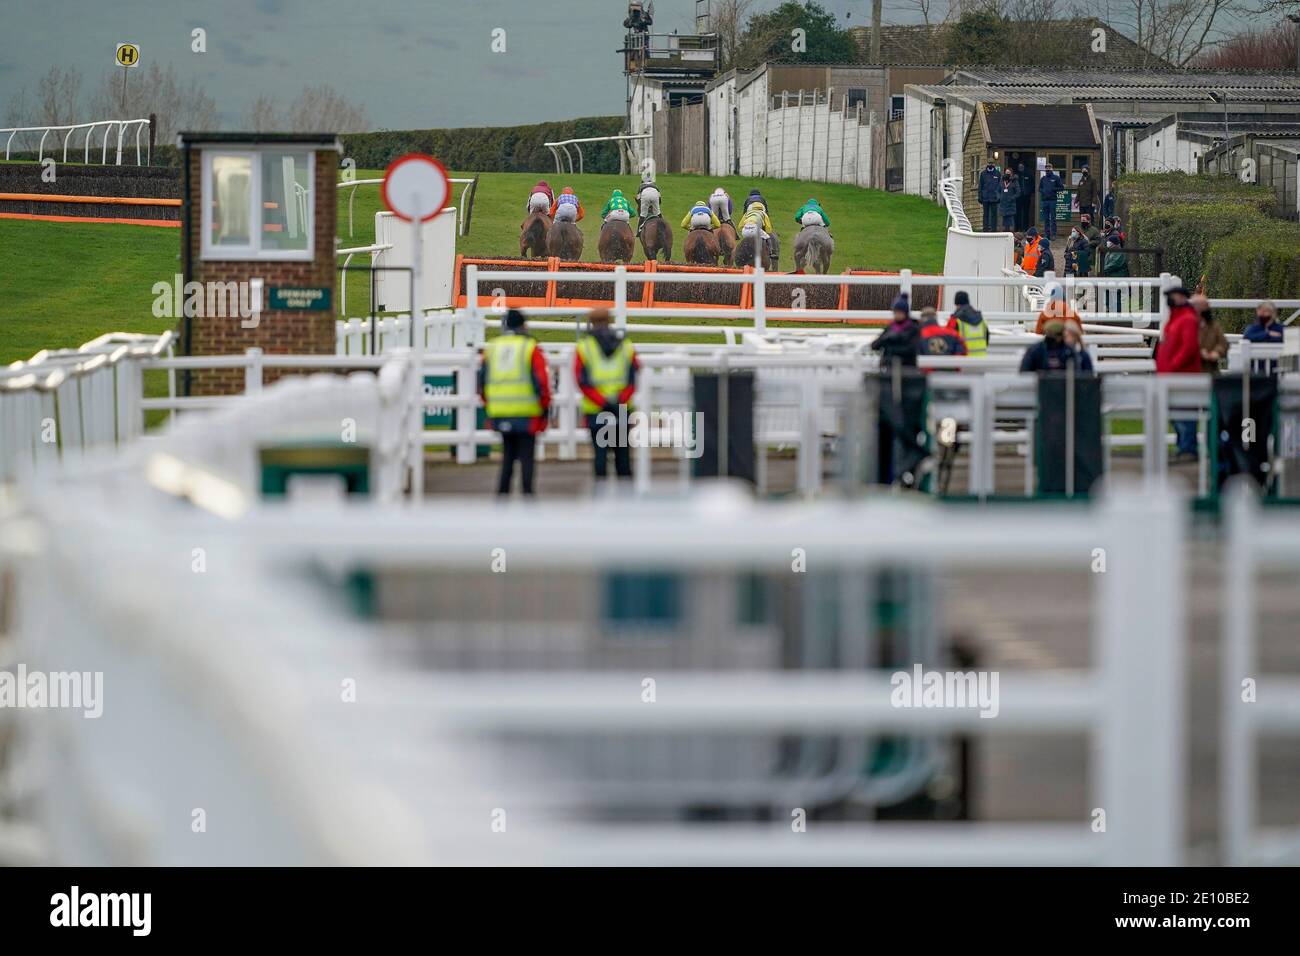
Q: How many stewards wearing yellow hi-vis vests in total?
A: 3